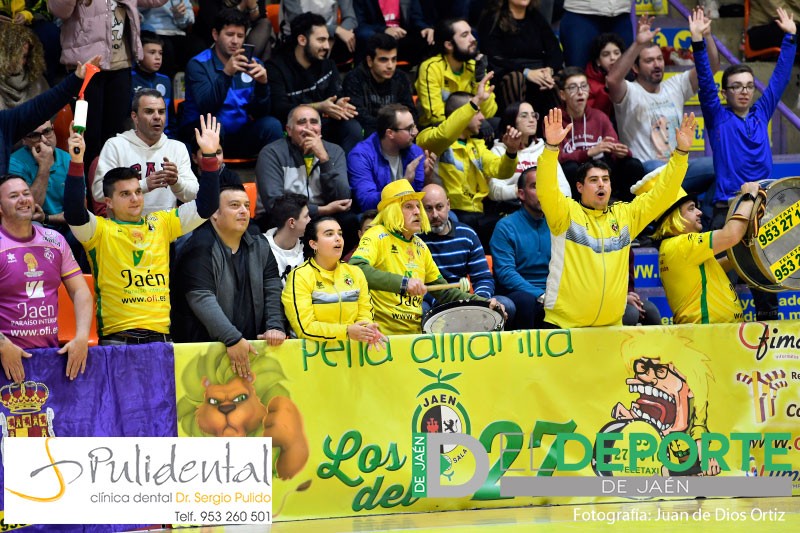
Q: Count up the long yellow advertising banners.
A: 1